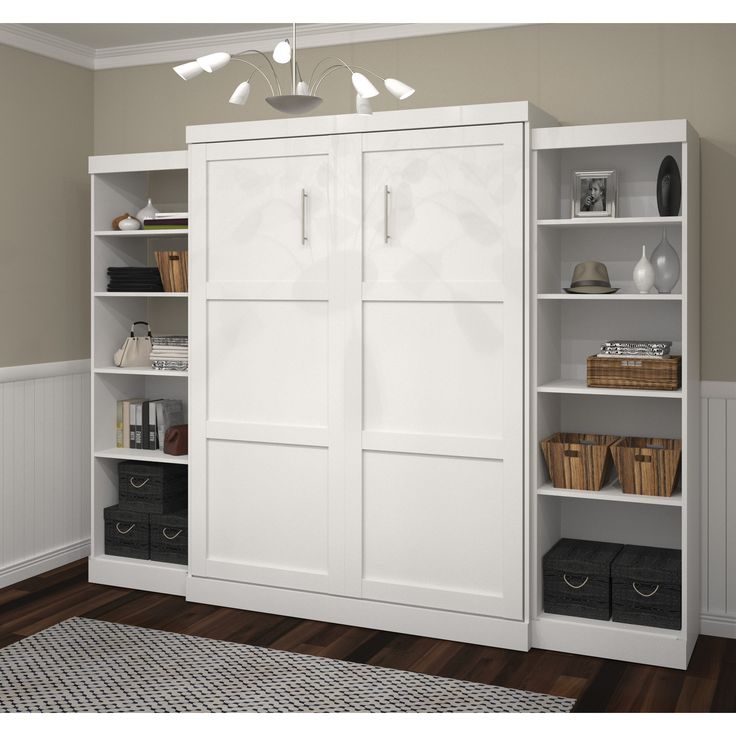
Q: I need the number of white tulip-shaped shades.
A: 8